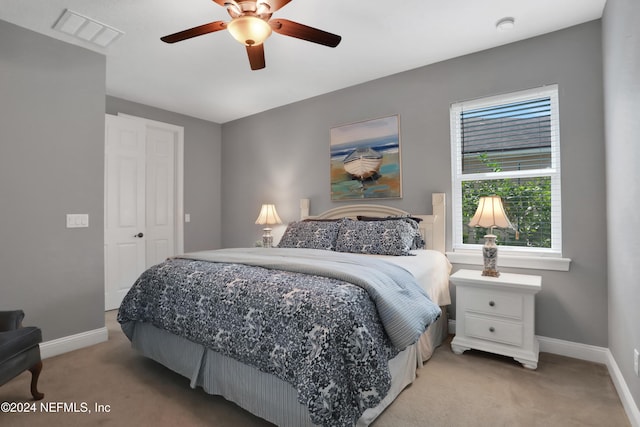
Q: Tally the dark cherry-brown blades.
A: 5